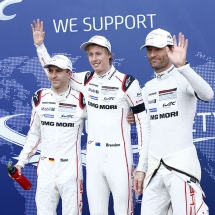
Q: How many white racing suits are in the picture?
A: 3